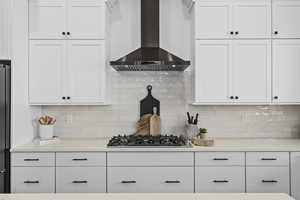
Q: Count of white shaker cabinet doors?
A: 10